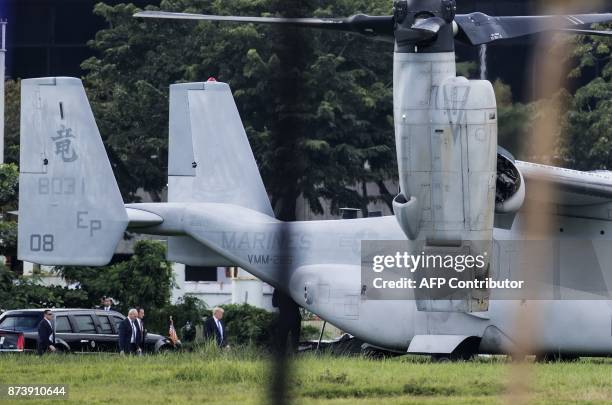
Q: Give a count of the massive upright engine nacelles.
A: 1